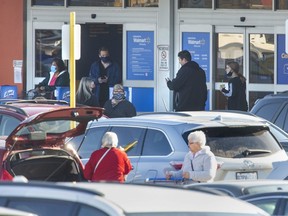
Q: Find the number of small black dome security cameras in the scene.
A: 2